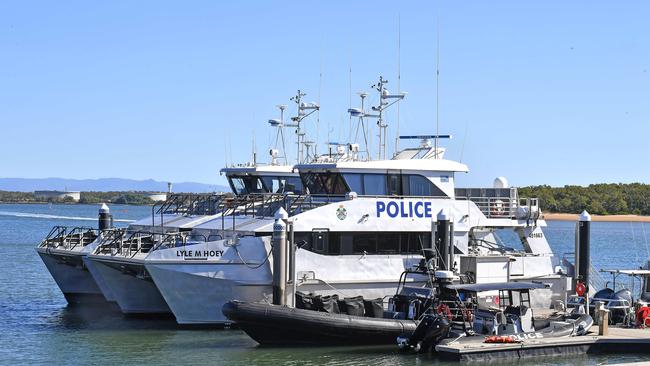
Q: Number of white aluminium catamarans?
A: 2